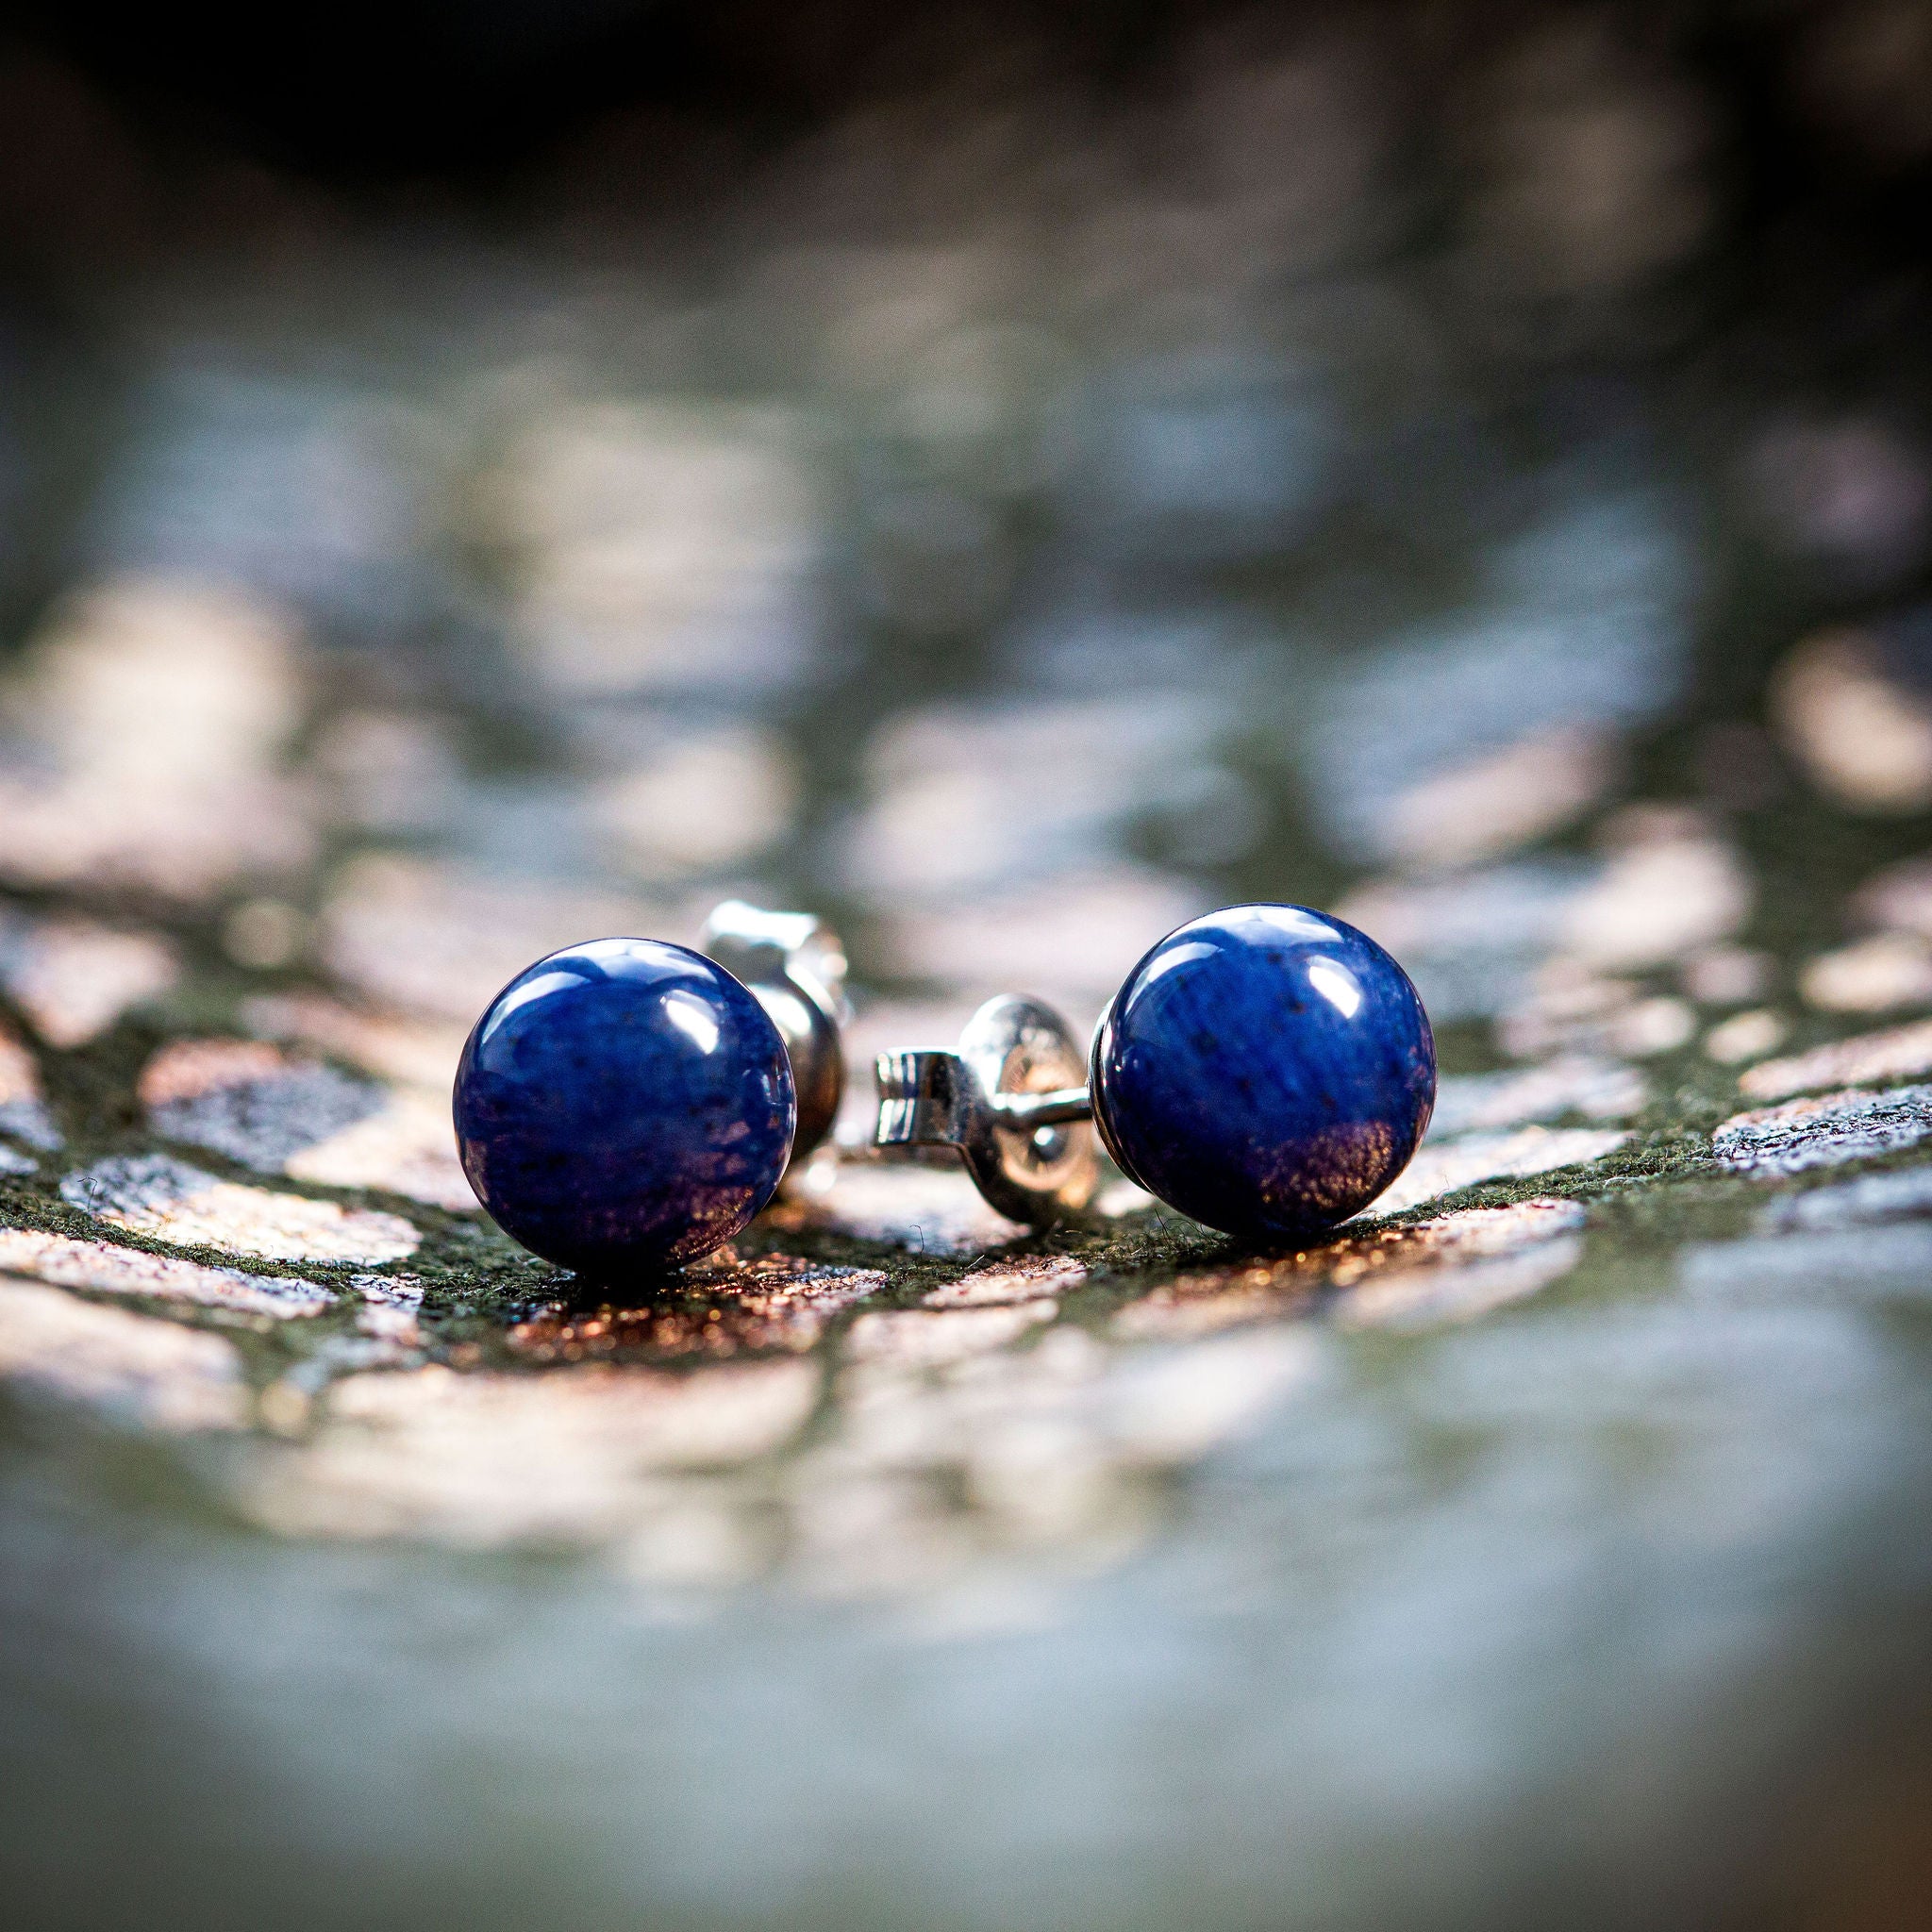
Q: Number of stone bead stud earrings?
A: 2